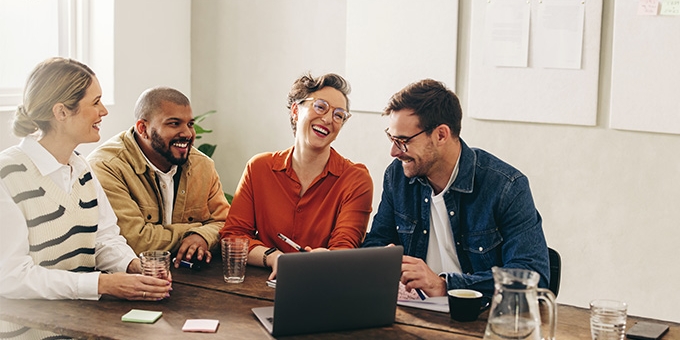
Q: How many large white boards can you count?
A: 3